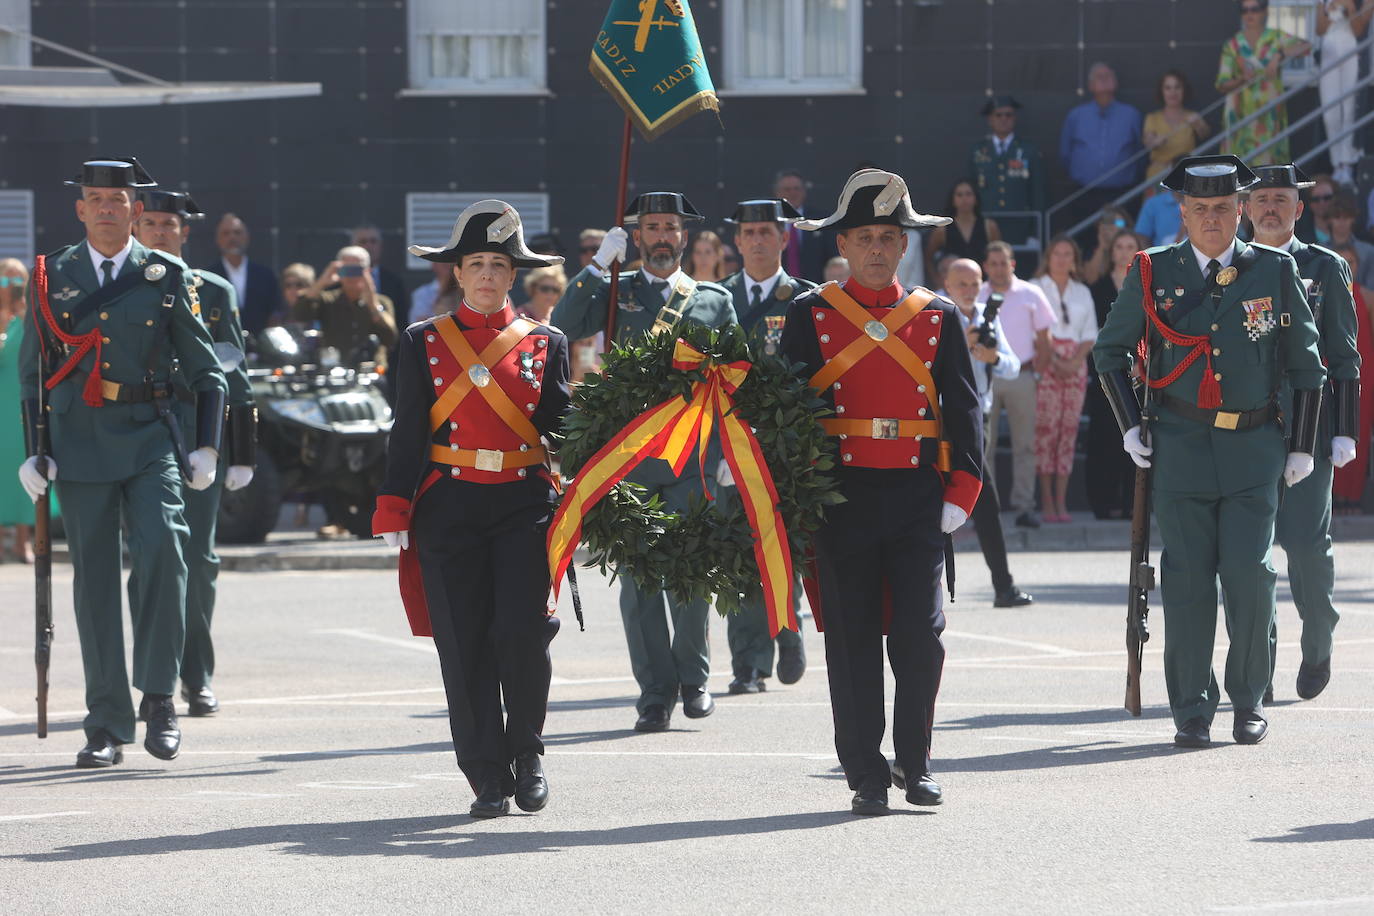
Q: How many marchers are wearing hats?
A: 8